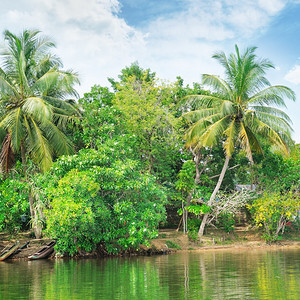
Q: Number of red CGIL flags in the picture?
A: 0